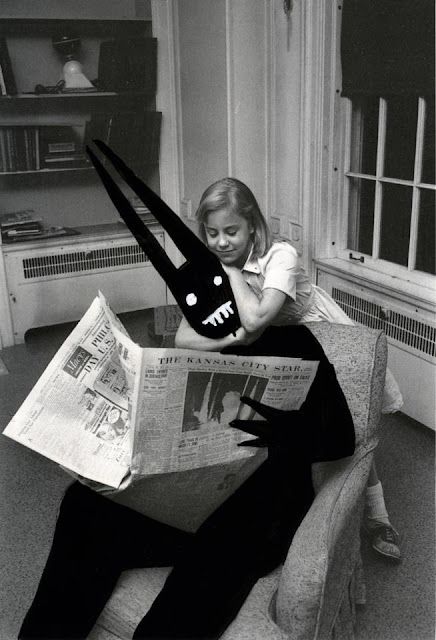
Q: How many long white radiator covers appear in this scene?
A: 2